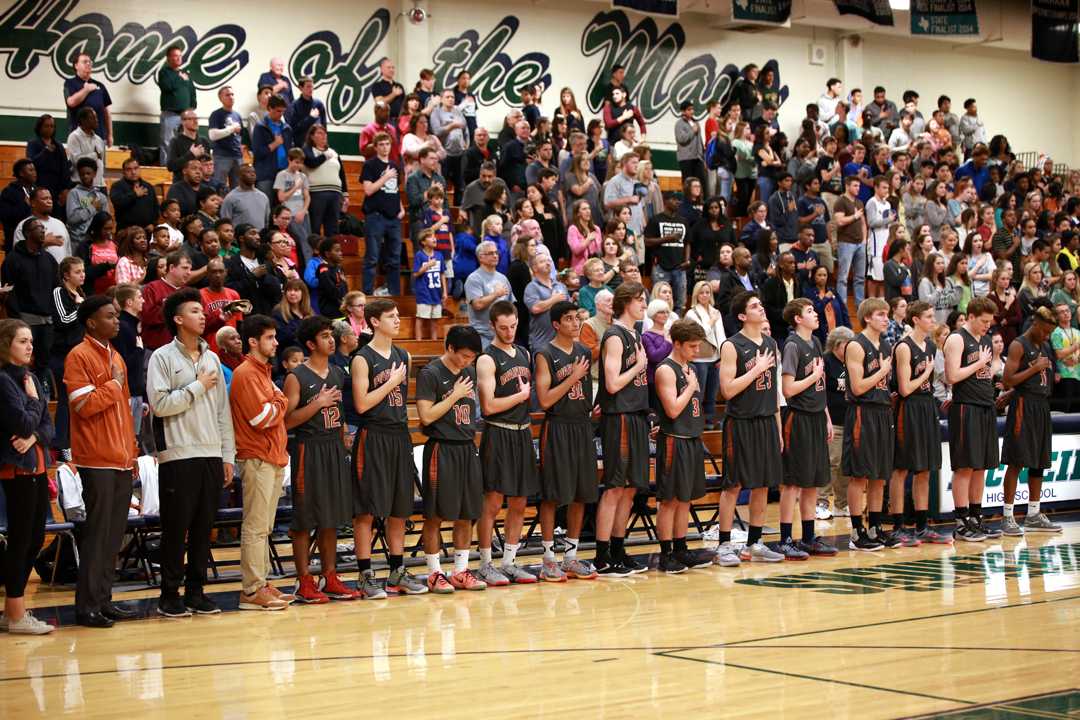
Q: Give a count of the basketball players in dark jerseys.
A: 13